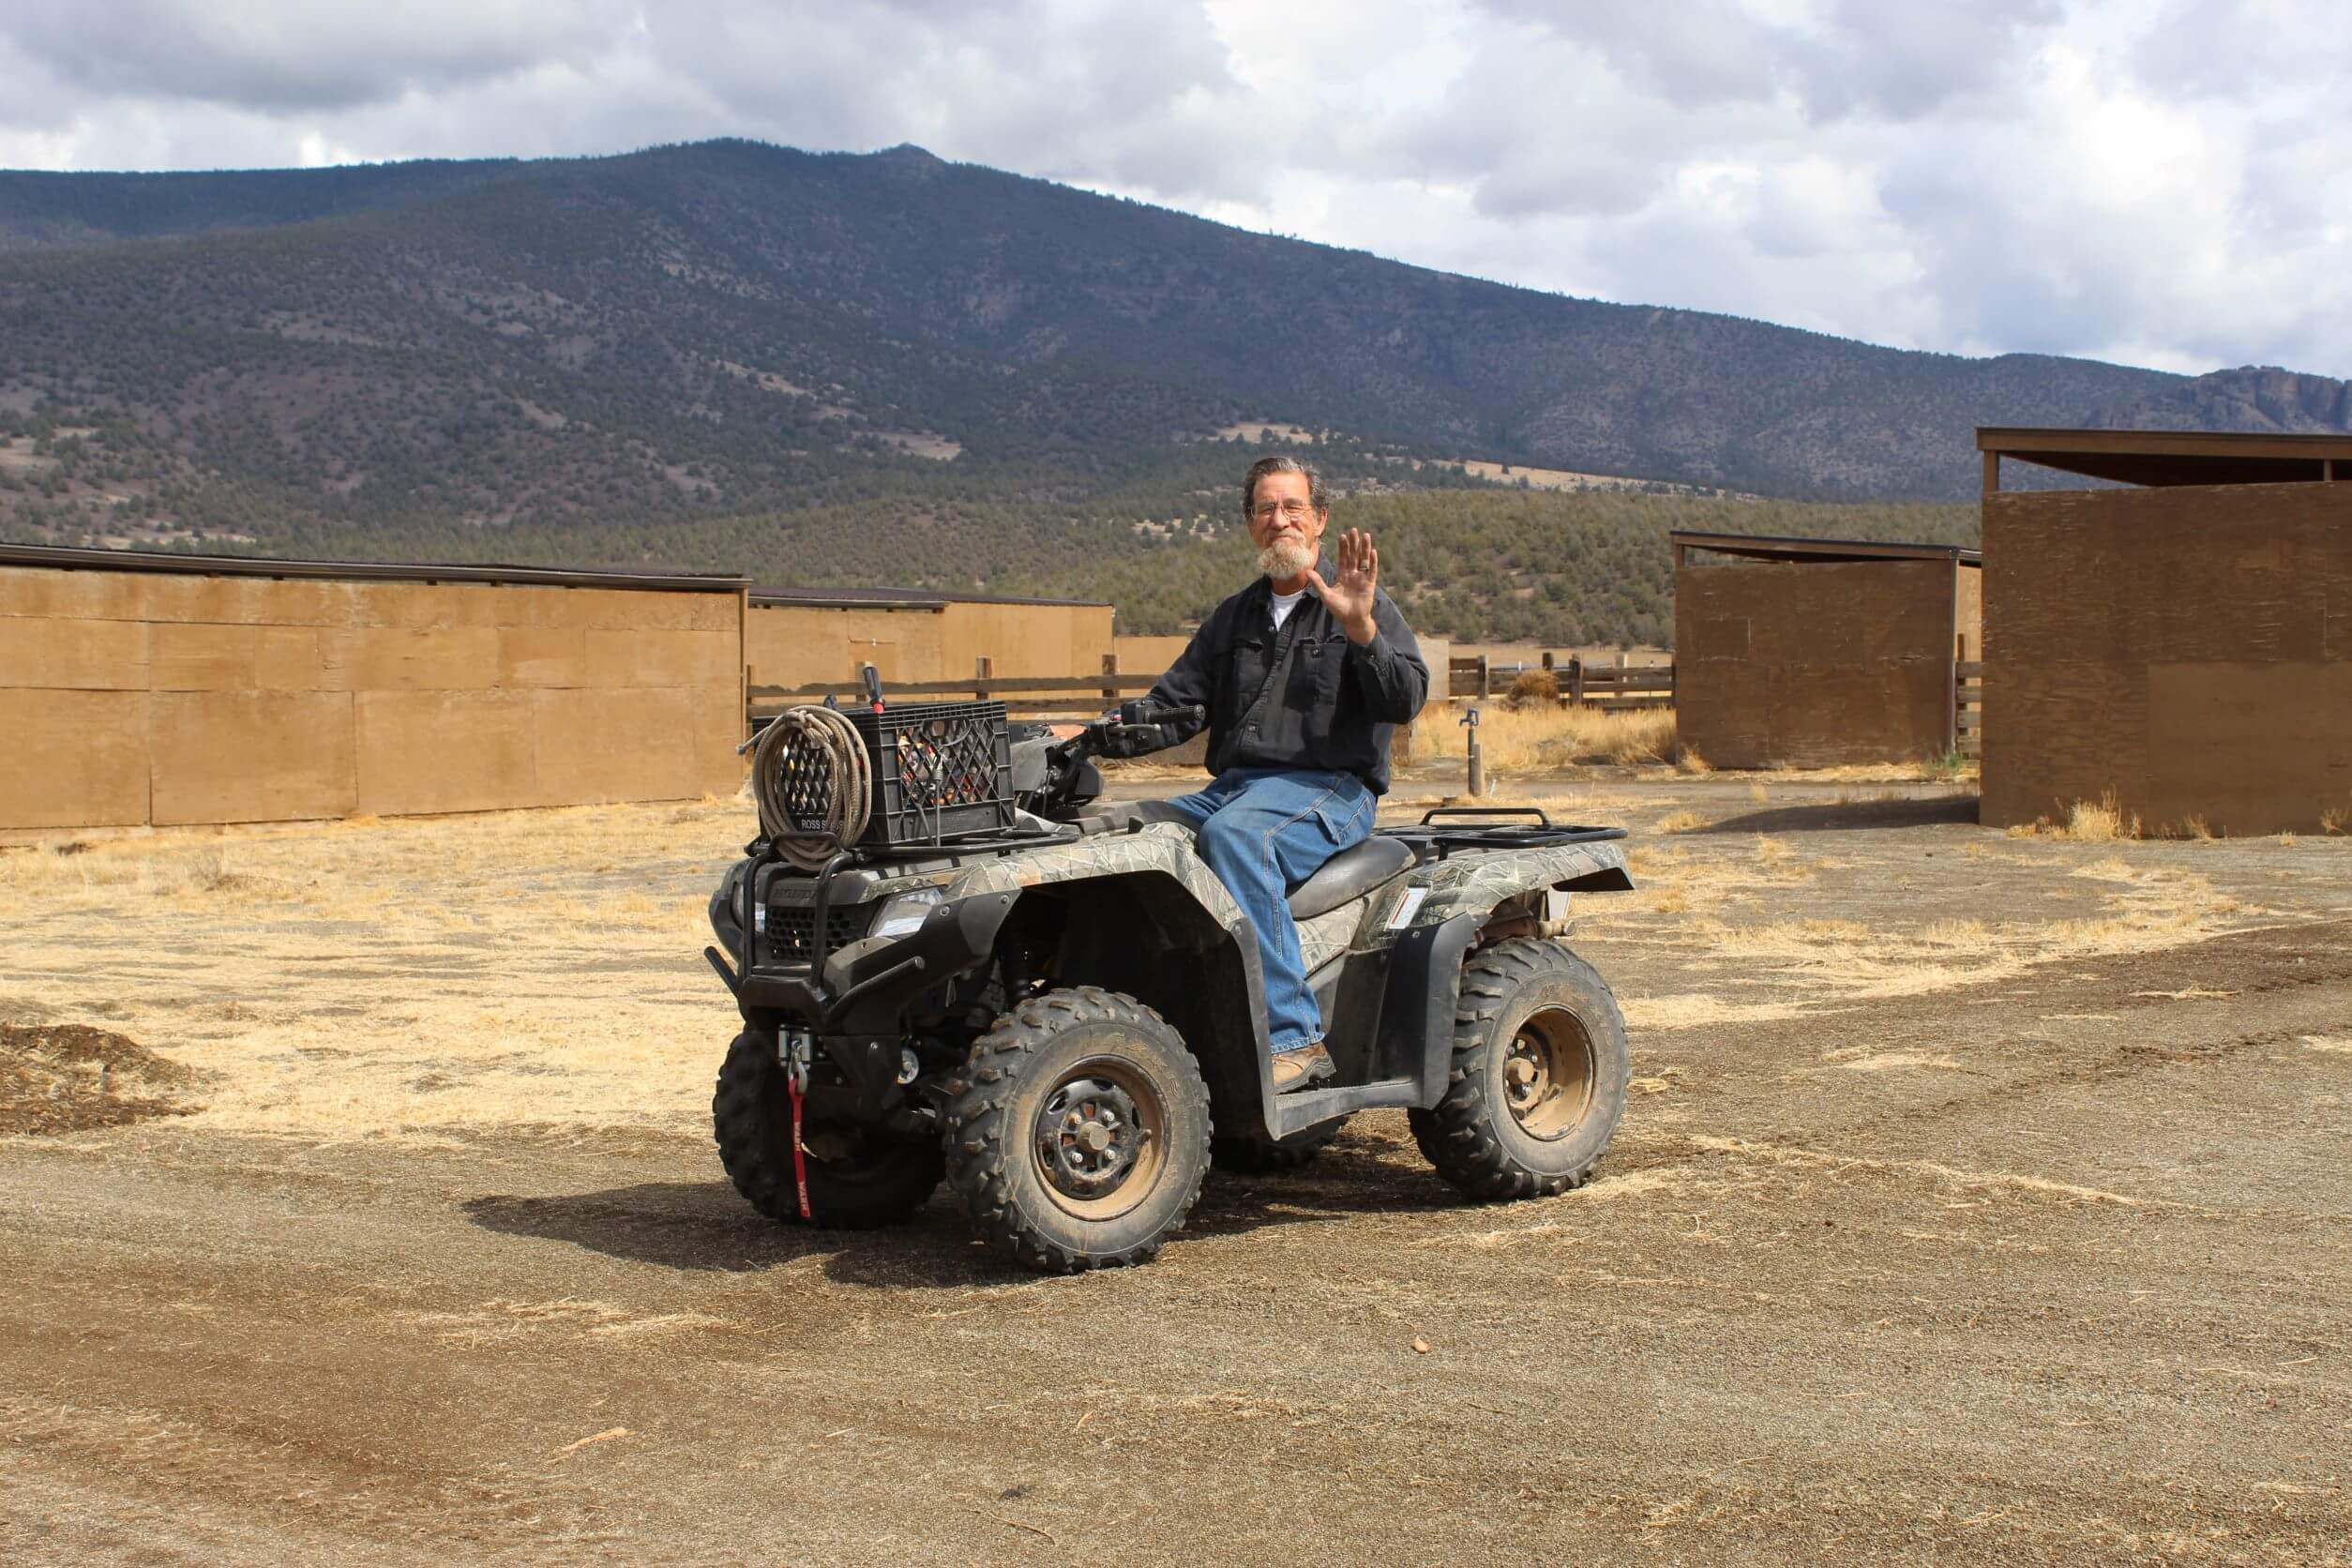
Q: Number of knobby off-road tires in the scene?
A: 4